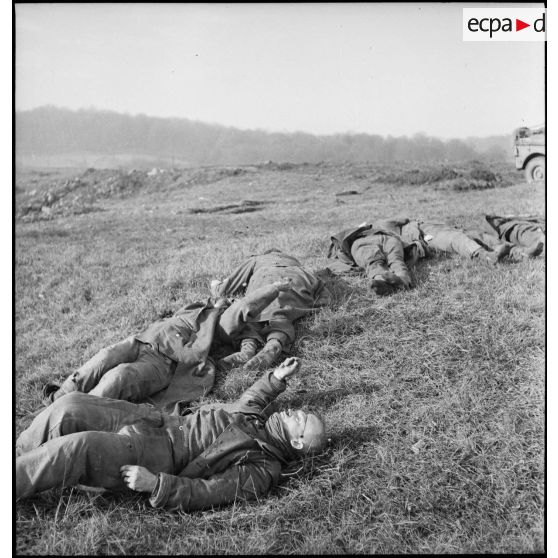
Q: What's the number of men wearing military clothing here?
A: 6